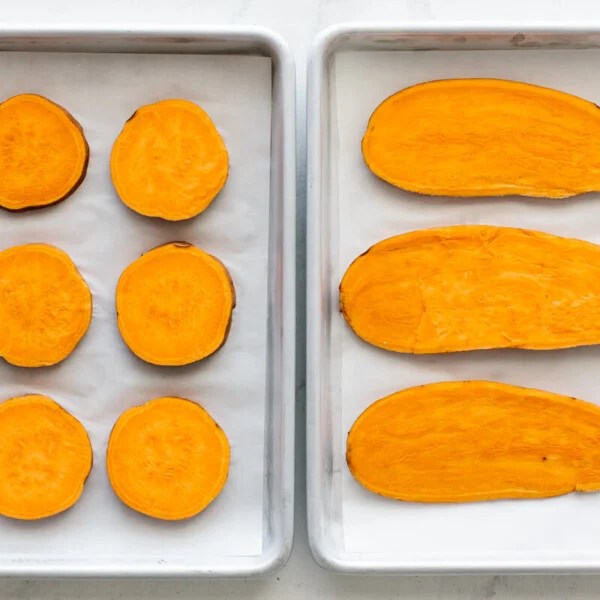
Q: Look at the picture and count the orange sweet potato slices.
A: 9